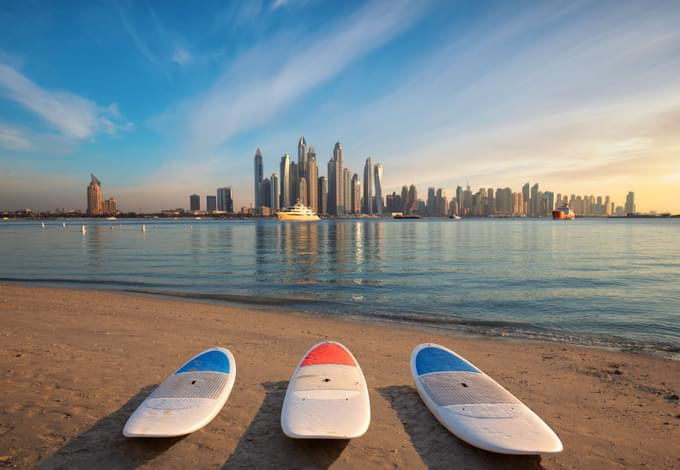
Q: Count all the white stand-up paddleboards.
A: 3